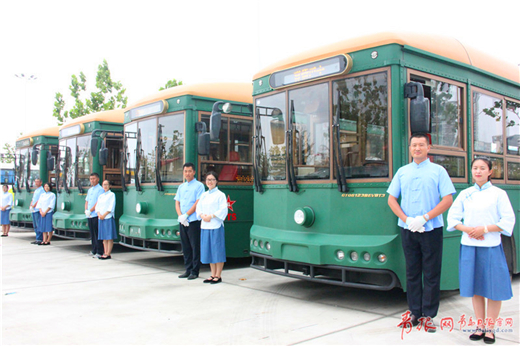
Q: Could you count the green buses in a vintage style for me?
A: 4